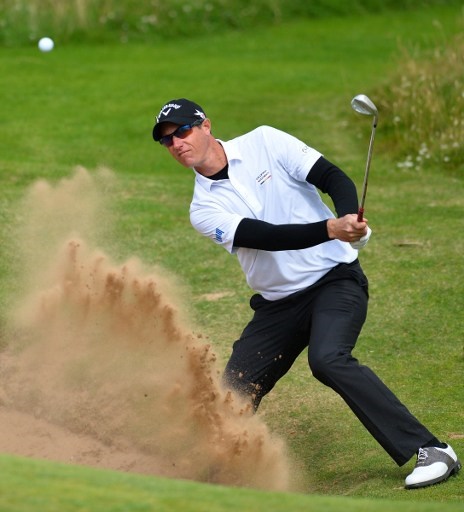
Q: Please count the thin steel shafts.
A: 1